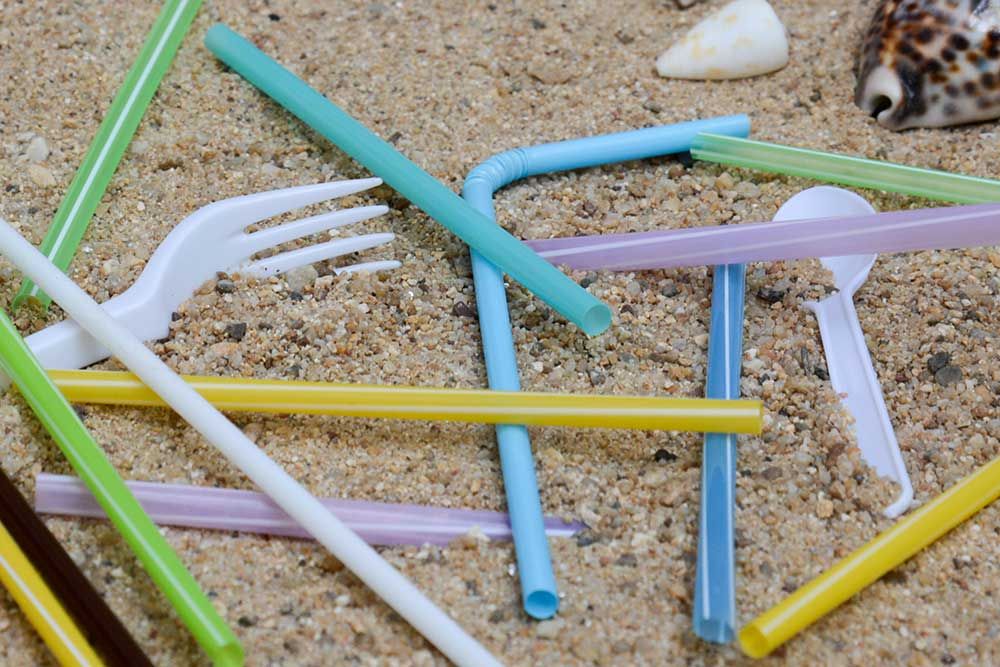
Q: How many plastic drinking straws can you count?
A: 13